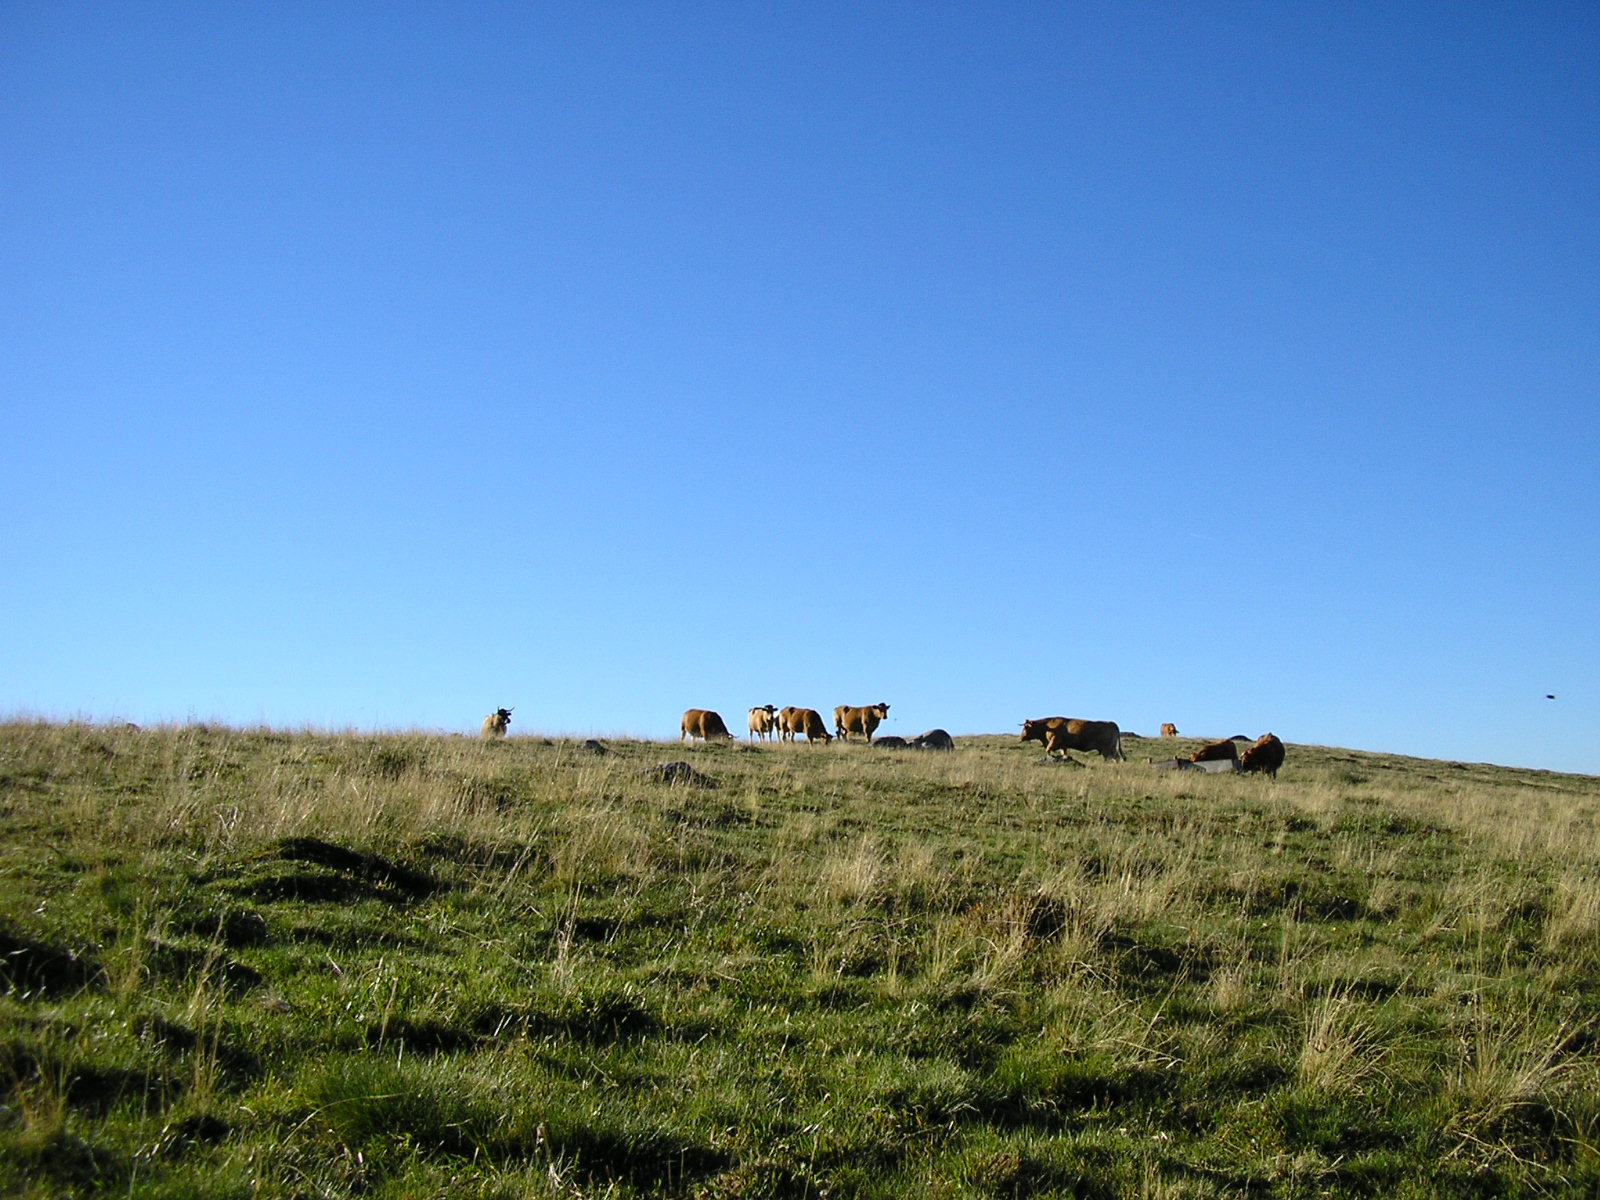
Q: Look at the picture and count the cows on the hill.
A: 9